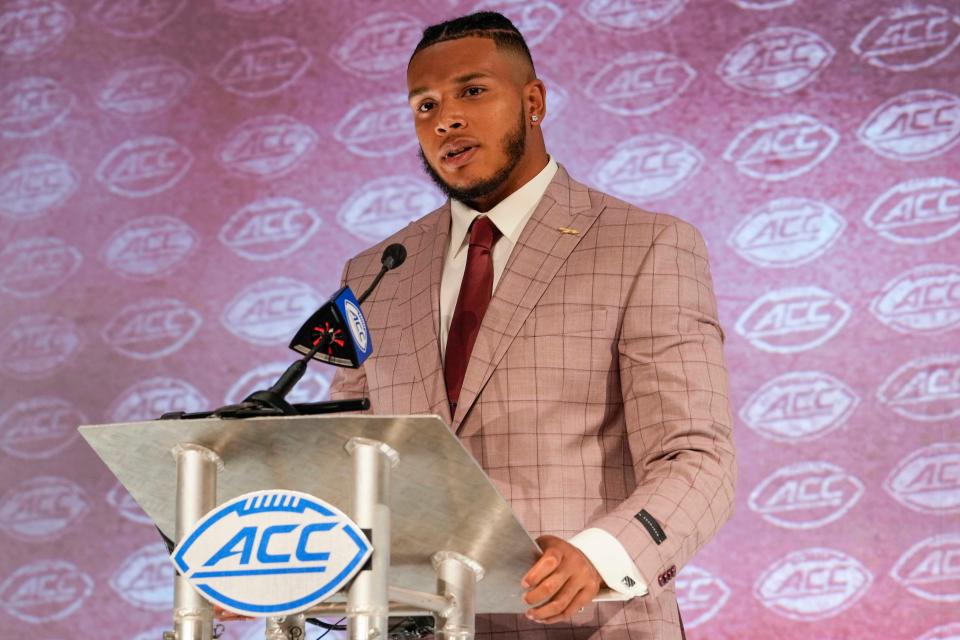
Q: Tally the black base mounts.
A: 1